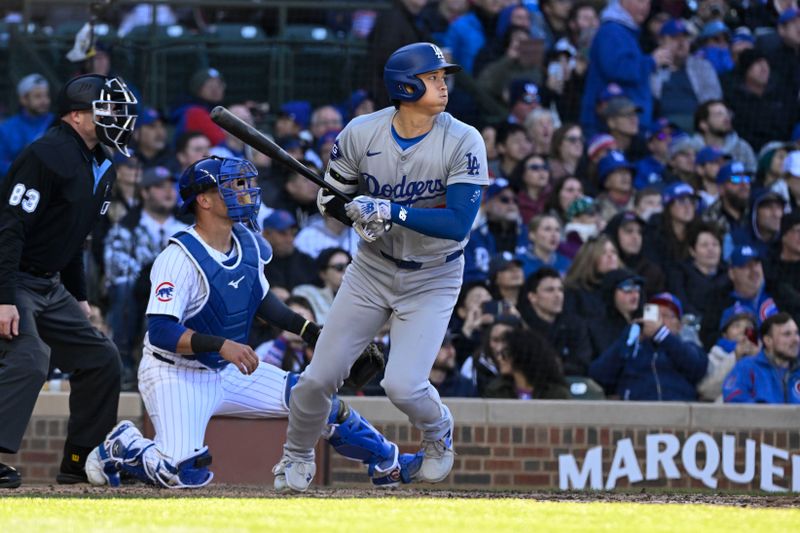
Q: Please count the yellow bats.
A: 0